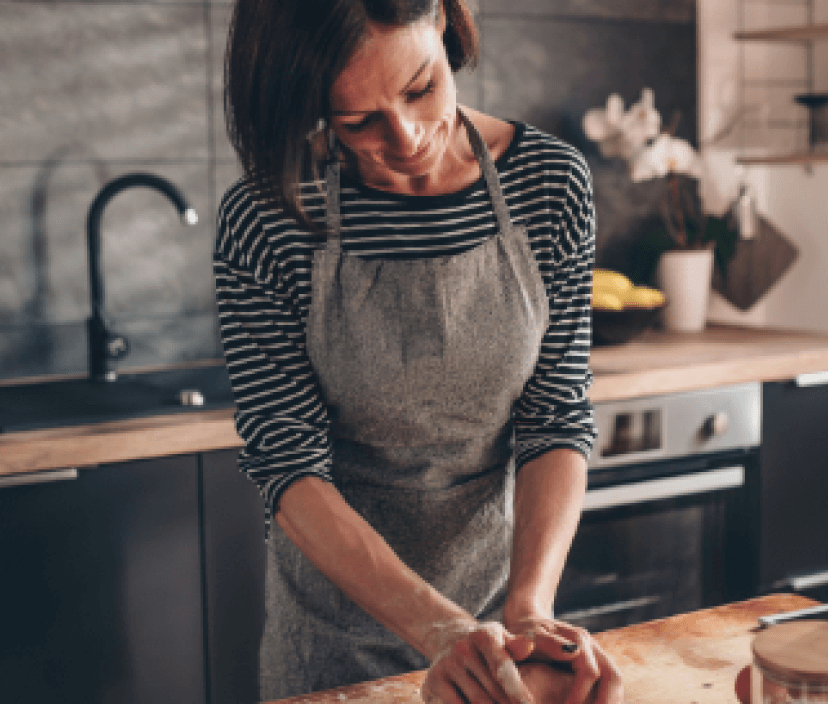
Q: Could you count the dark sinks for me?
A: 1